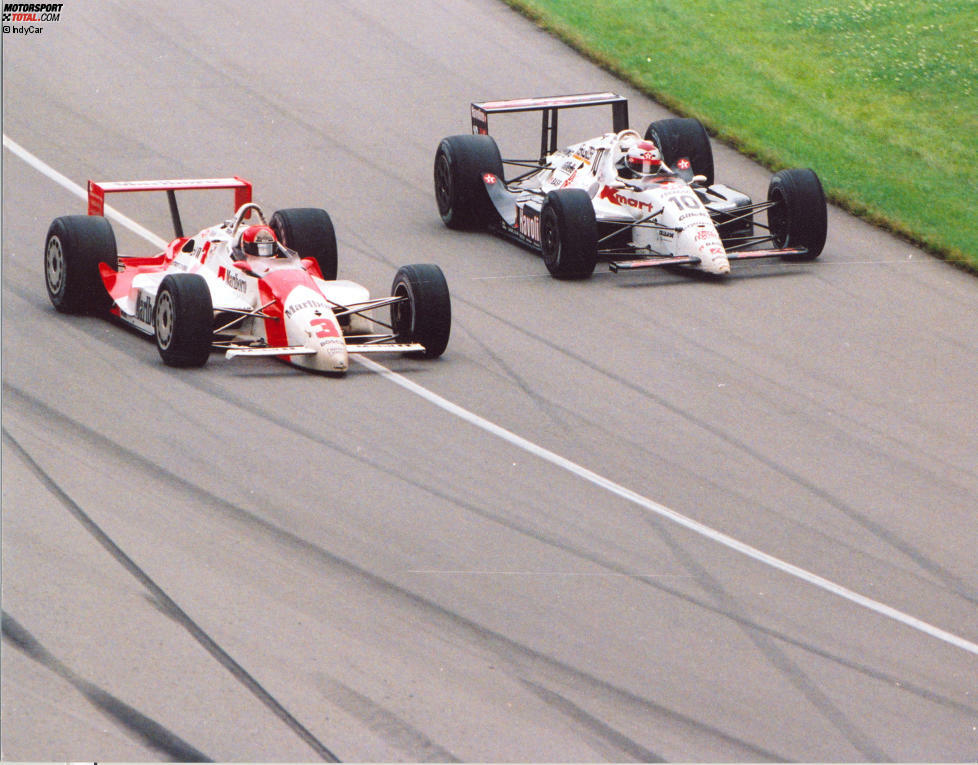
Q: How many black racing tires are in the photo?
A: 8